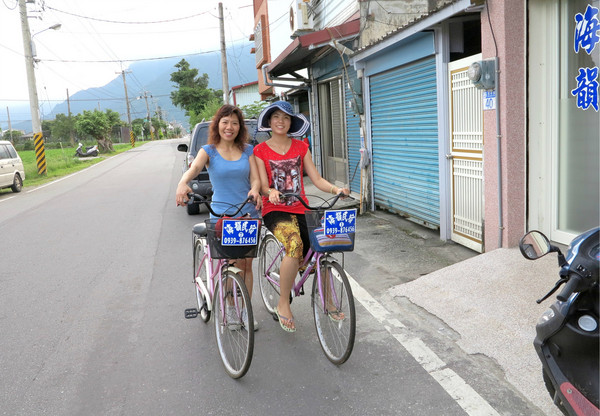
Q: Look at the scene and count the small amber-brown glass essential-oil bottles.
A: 0